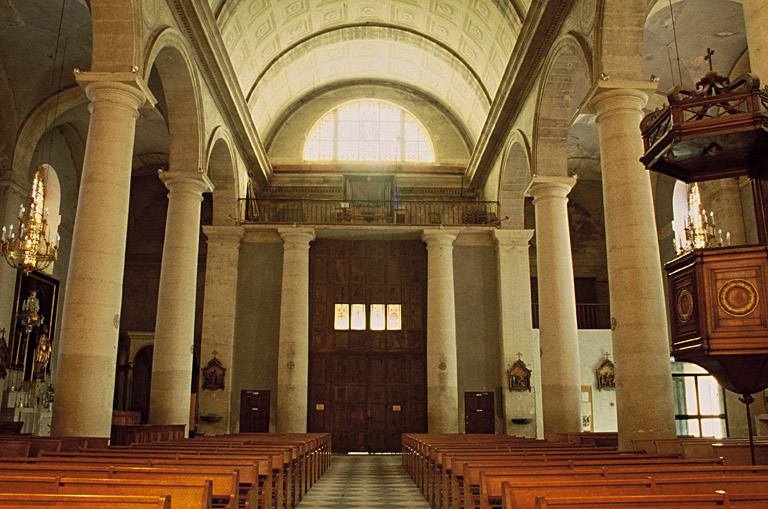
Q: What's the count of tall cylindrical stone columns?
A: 6